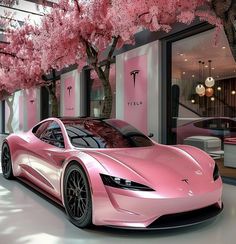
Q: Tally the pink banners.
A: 3